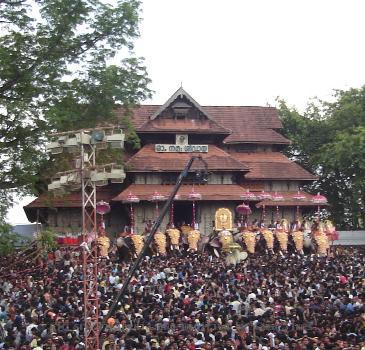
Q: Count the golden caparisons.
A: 11